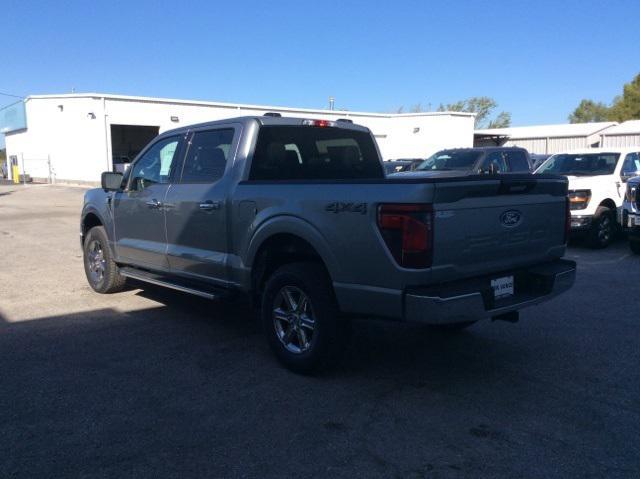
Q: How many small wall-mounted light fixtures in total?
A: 4